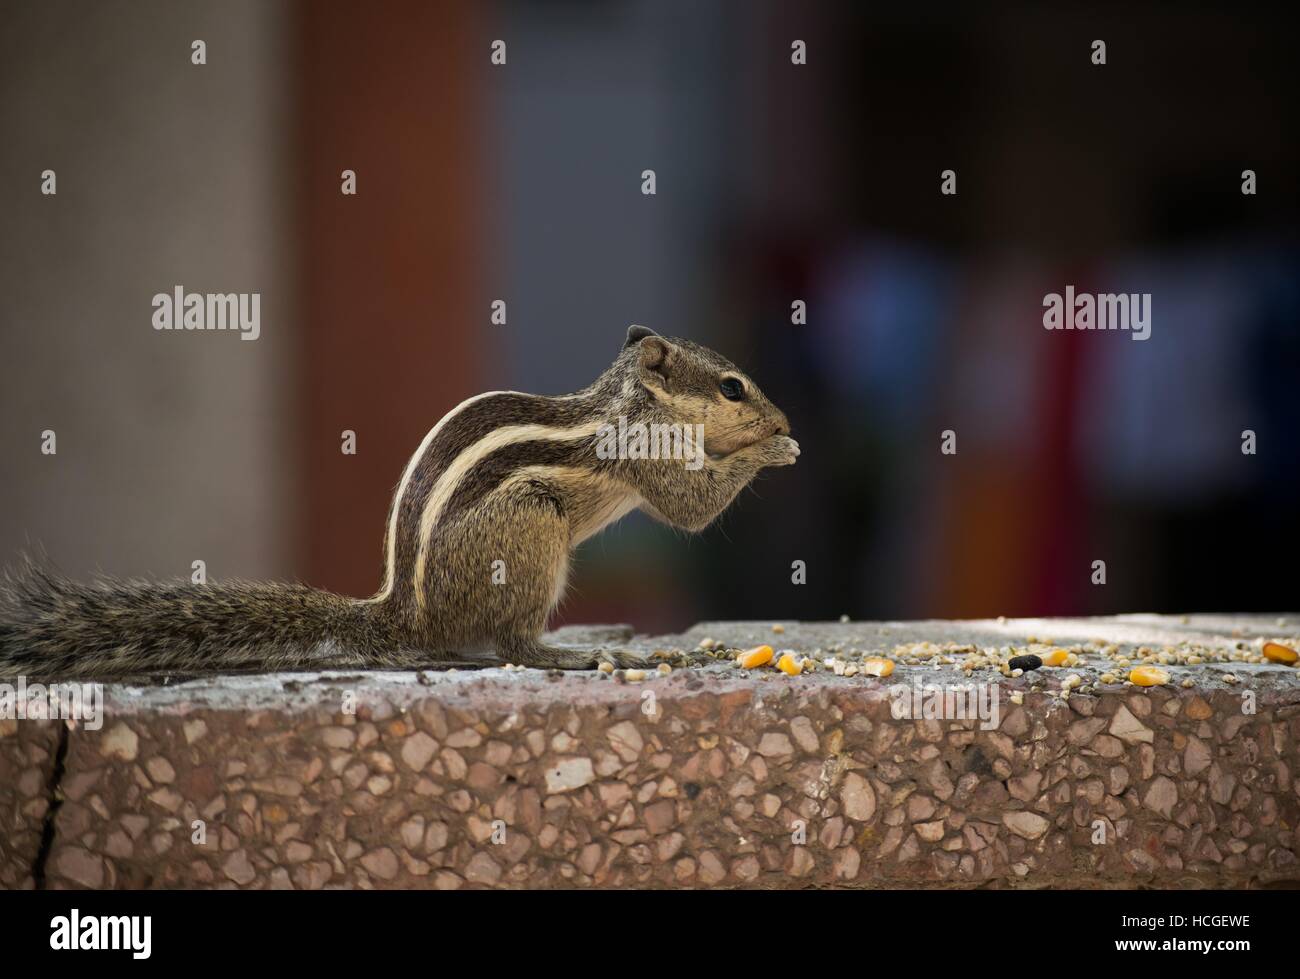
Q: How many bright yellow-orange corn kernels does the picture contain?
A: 6